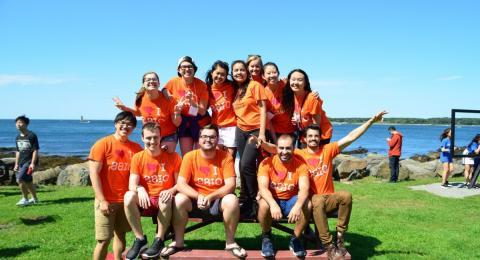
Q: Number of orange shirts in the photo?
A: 12